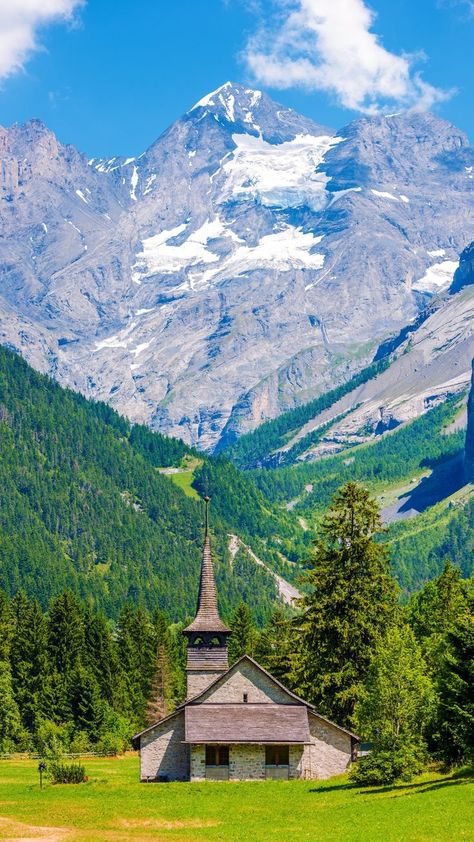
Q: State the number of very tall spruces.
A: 1